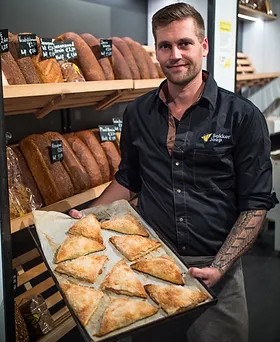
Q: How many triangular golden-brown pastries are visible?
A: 10